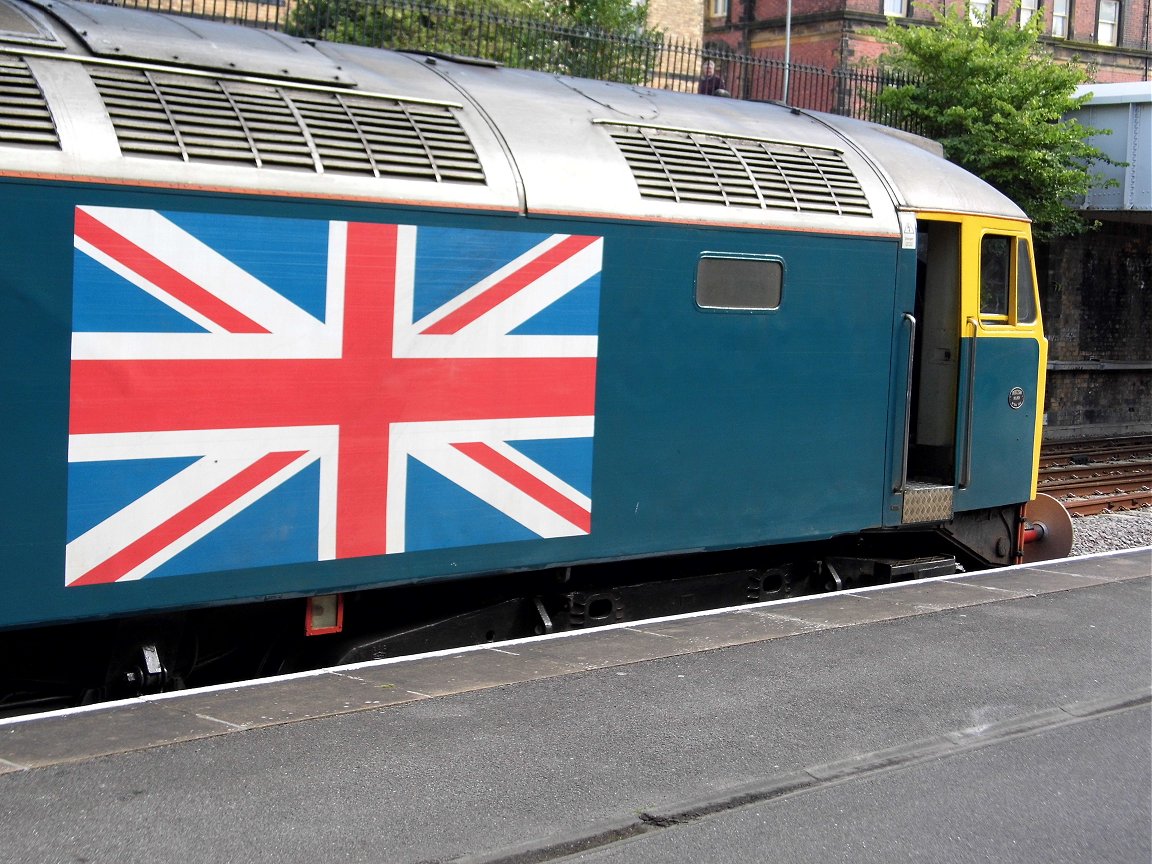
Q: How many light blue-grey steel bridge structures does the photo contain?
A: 1